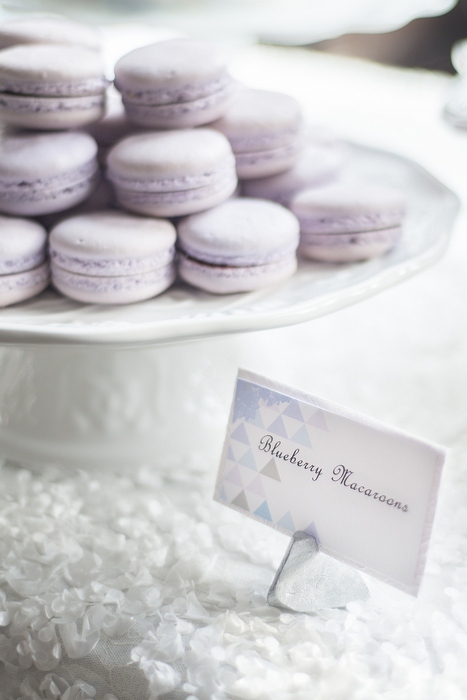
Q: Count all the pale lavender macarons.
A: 12